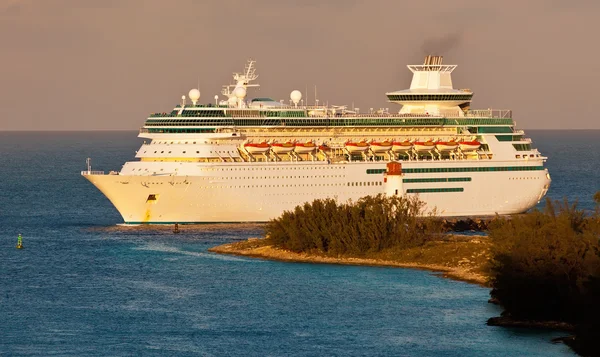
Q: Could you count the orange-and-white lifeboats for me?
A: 9